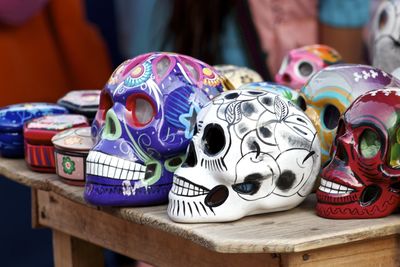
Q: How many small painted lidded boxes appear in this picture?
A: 4